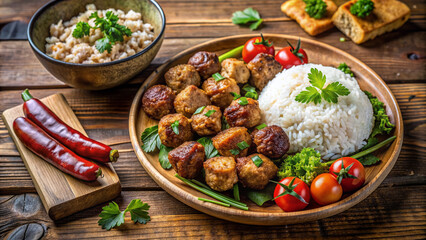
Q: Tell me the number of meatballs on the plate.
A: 15